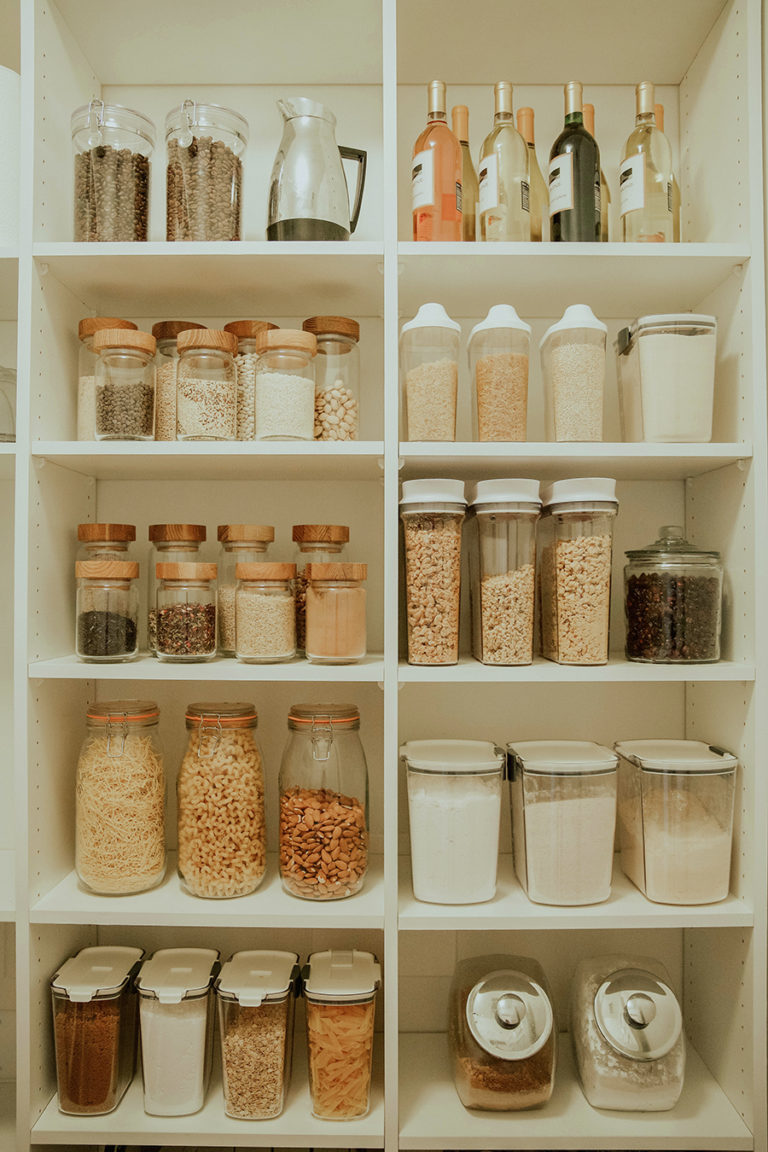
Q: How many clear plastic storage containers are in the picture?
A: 14